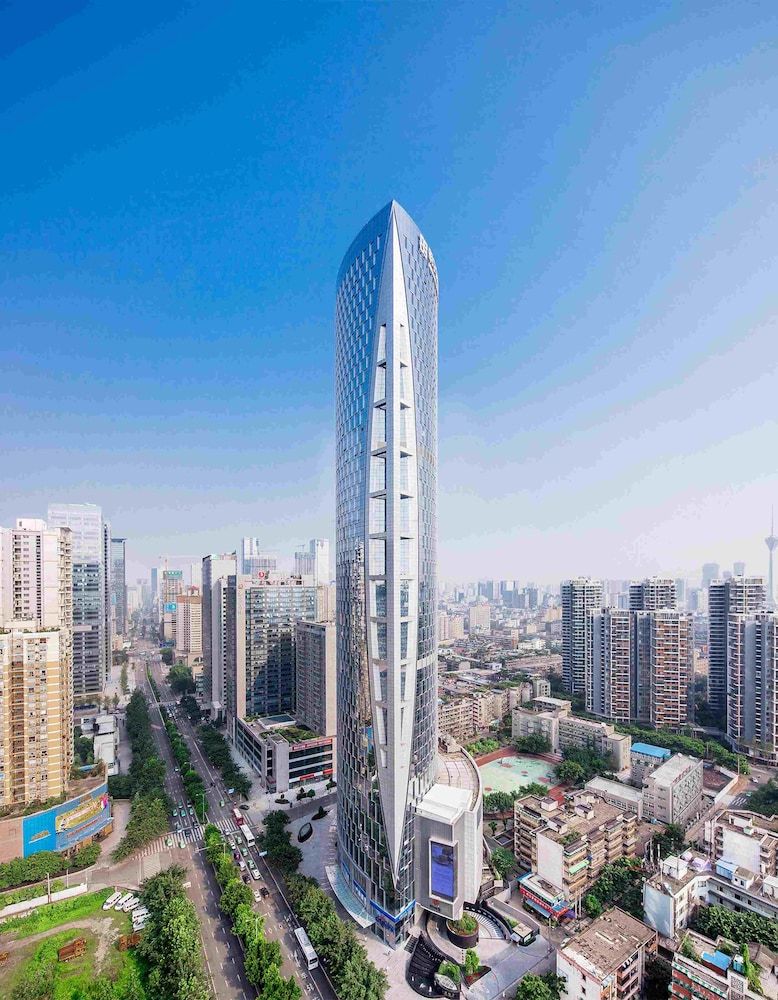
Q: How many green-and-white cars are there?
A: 9